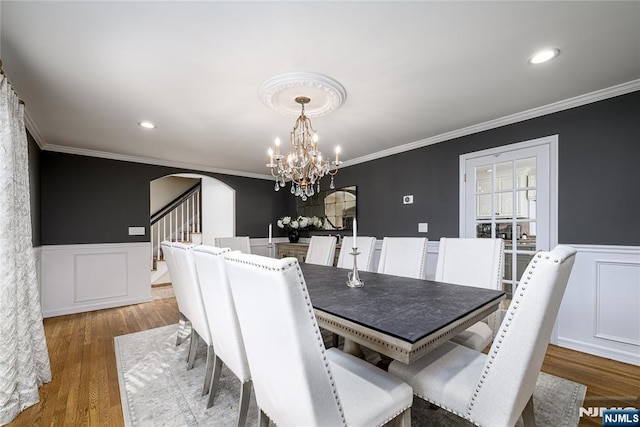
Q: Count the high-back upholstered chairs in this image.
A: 10